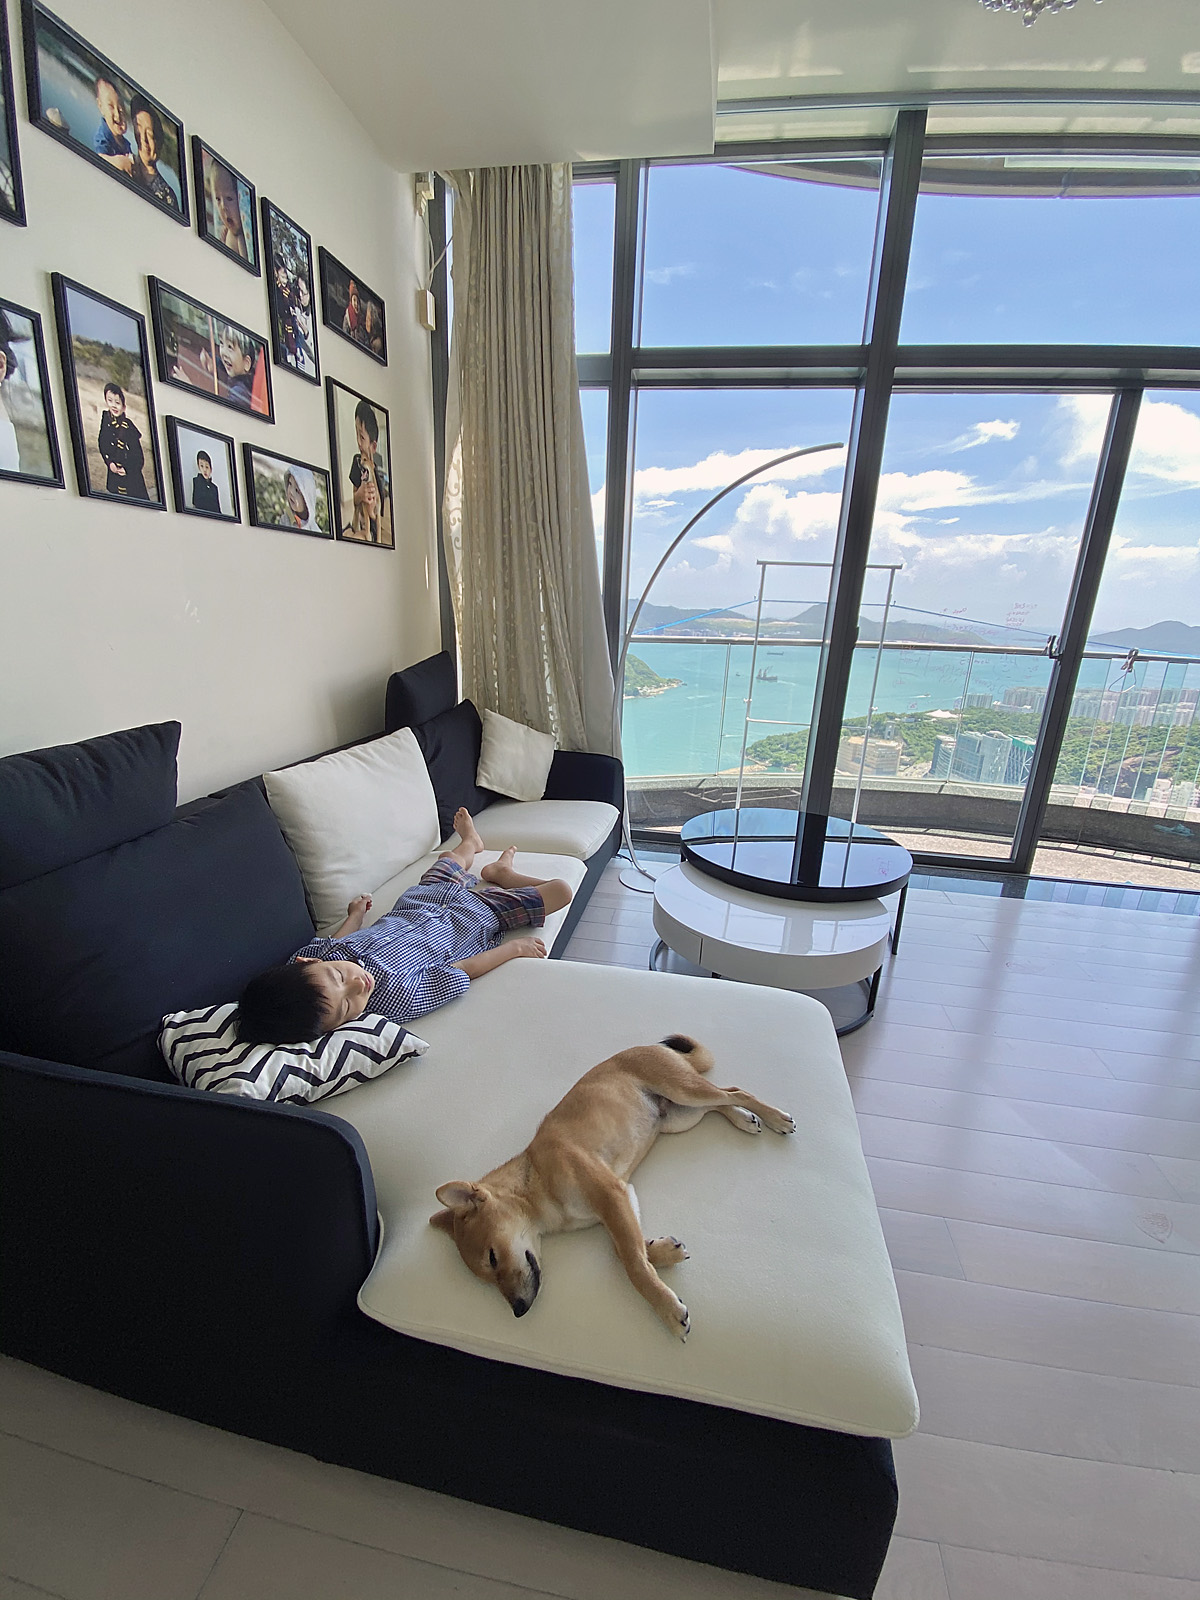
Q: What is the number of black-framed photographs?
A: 11